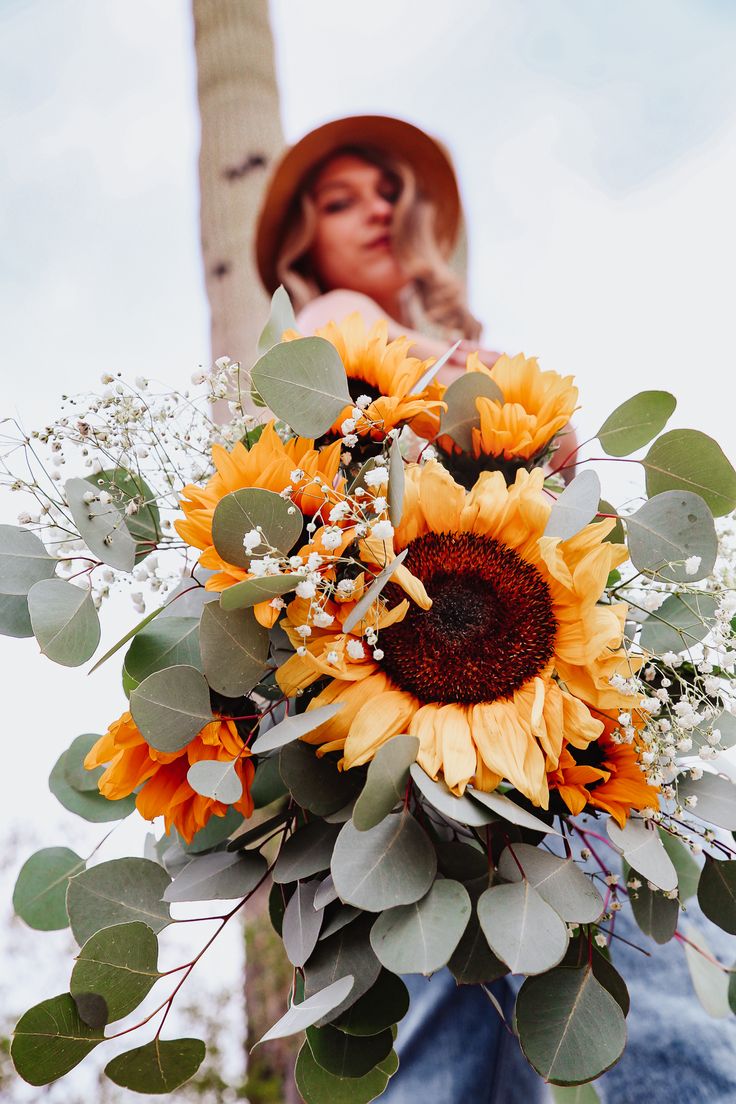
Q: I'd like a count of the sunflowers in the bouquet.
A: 6